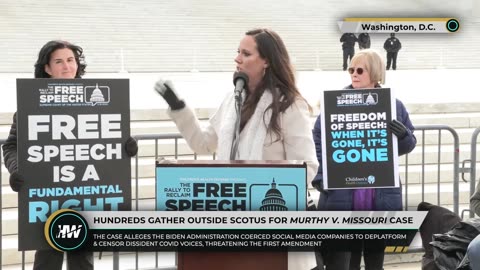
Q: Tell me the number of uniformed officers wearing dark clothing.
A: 3